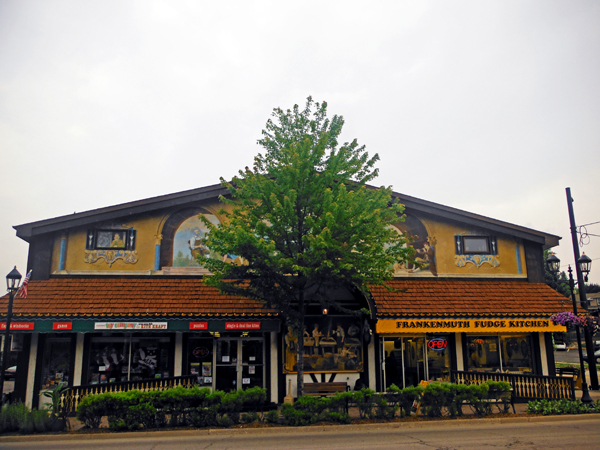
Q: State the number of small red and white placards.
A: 4